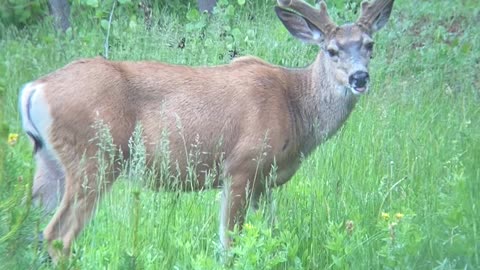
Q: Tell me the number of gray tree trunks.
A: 2